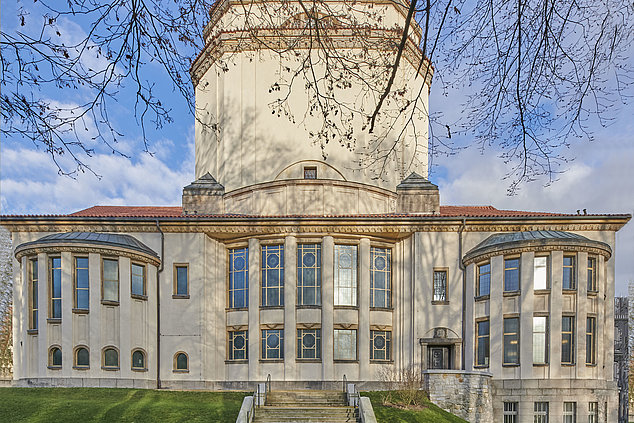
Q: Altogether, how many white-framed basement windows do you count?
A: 4